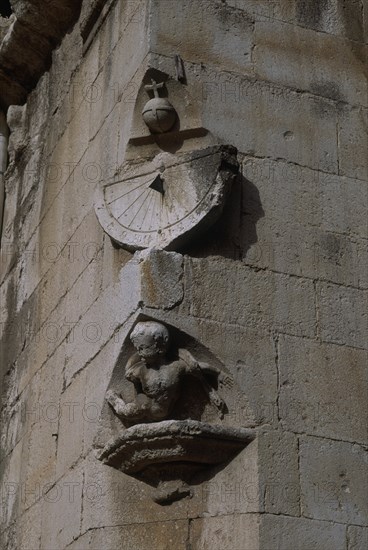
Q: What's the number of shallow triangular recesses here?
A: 2